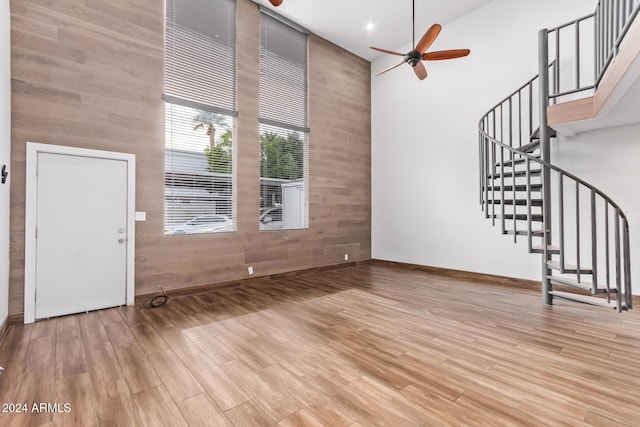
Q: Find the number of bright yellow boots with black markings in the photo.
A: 0